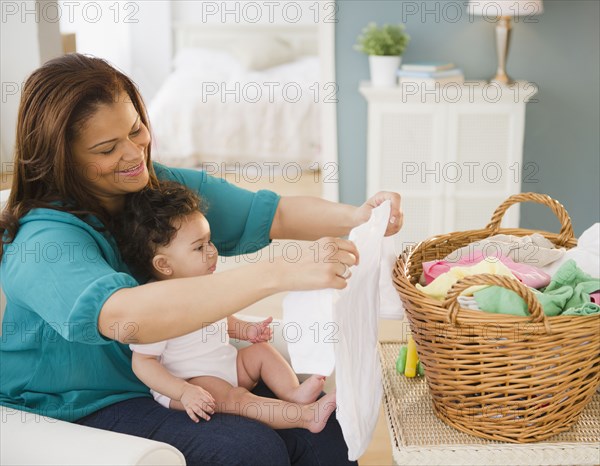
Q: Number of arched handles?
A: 2